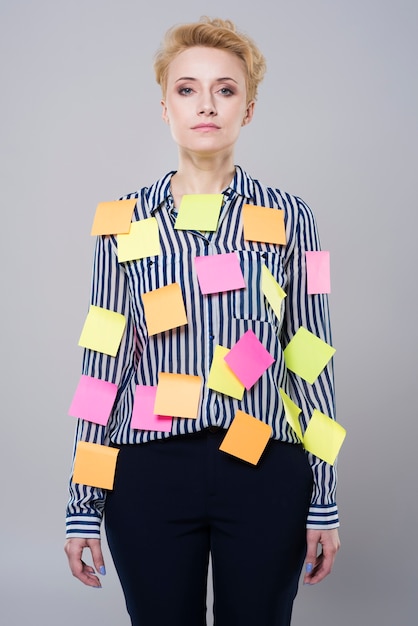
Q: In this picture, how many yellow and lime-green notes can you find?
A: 8